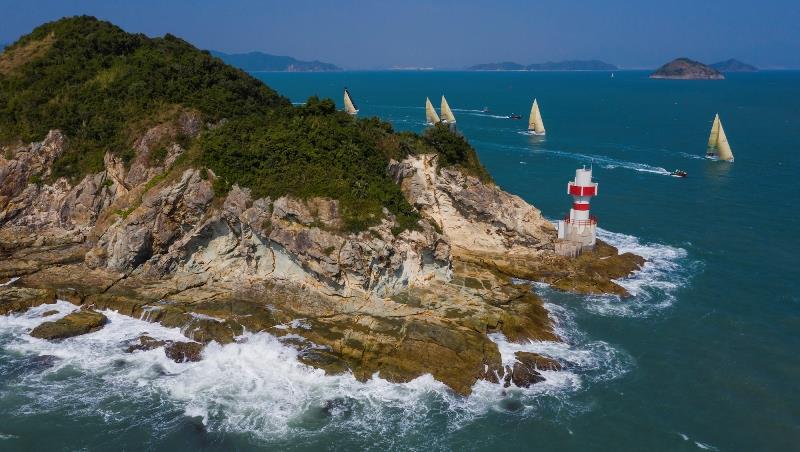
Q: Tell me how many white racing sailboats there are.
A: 5